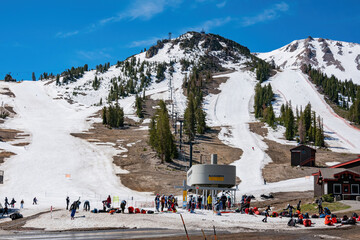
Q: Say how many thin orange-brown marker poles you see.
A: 3